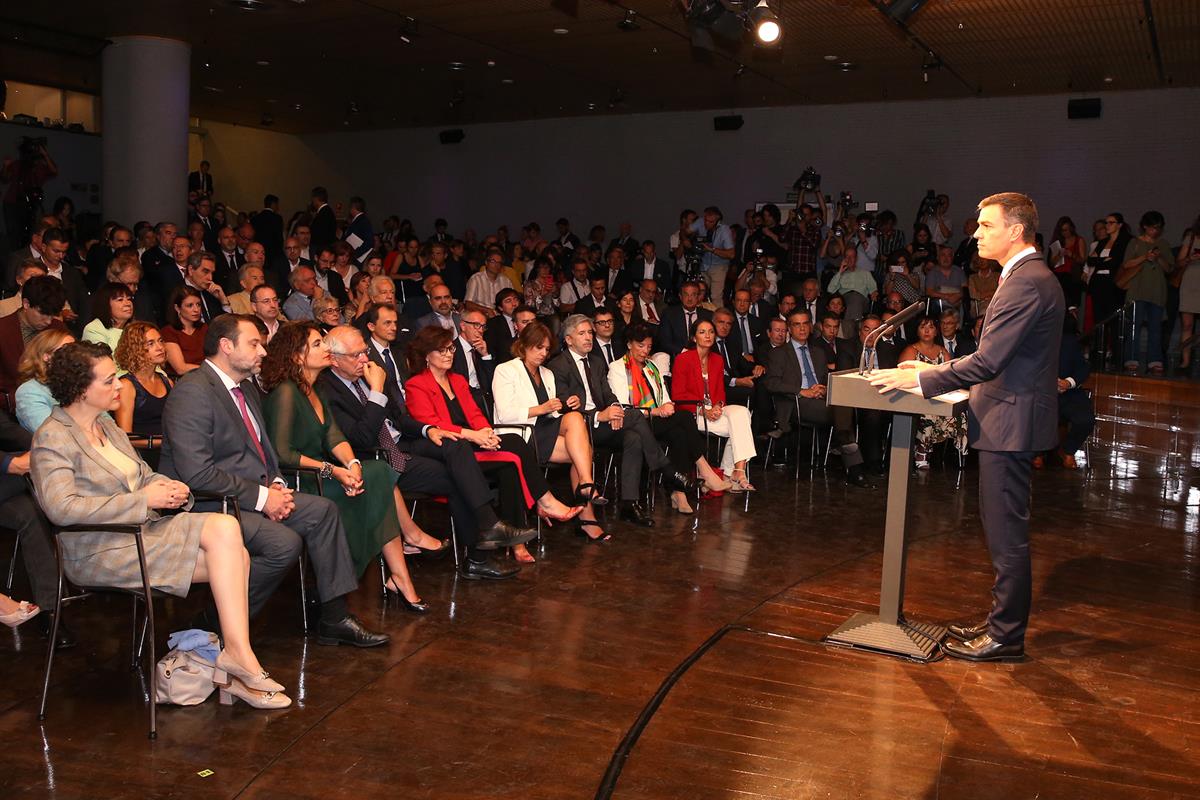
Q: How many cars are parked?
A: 0